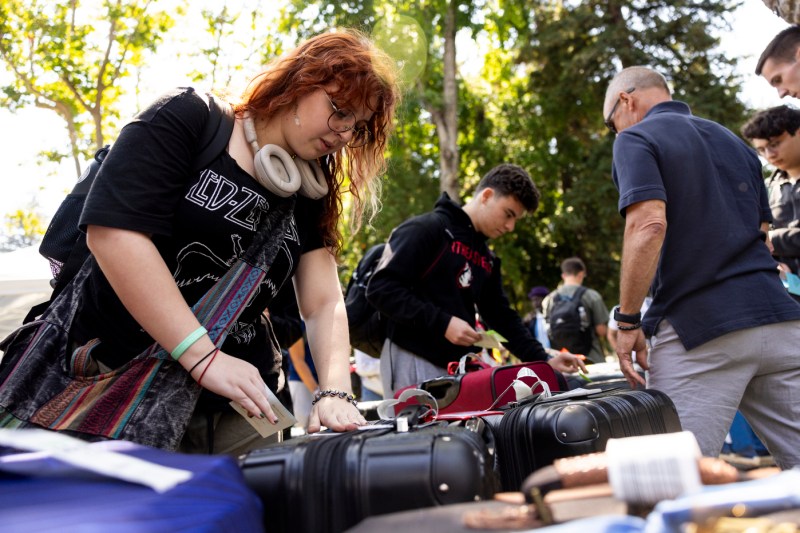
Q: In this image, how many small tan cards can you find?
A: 2